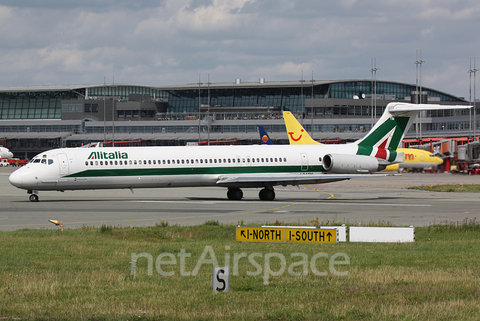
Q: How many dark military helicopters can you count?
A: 0